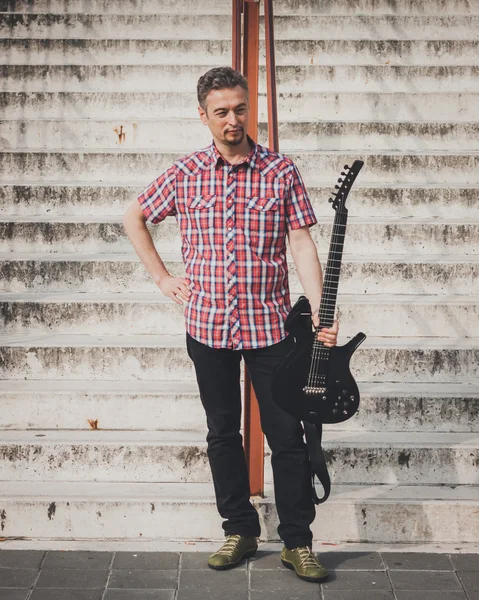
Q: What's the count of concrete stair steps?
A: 15